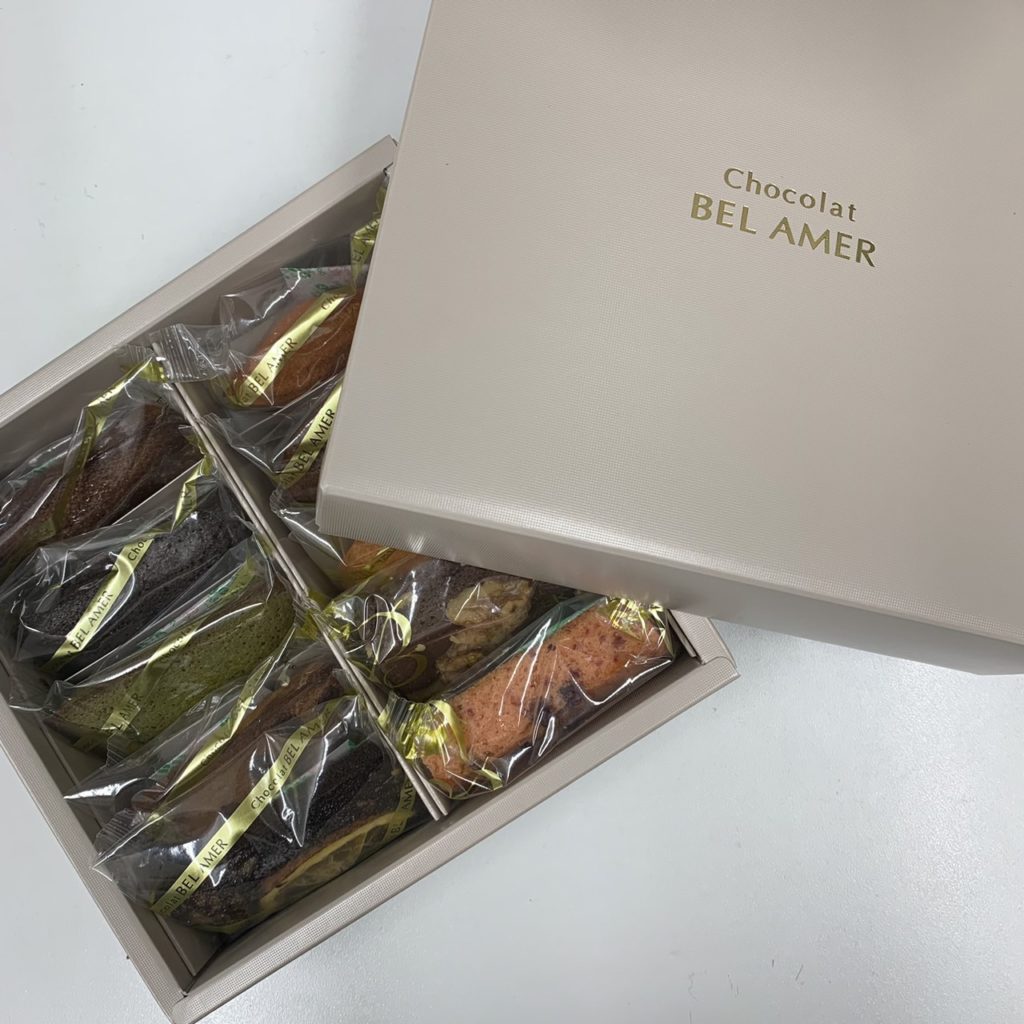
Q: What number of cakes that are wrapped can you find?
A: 10